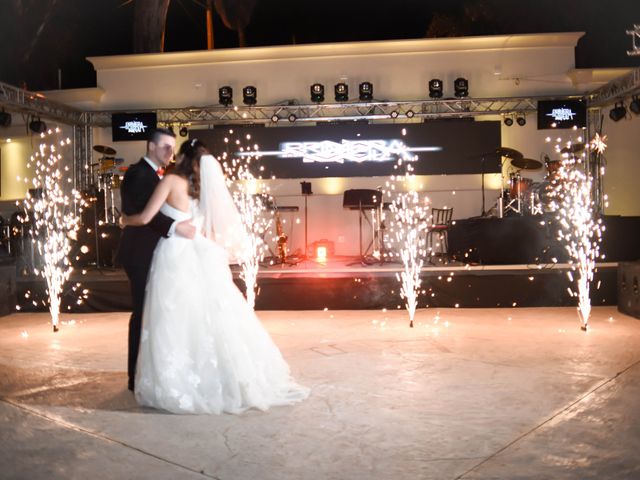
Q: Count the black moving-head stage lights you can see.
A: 7